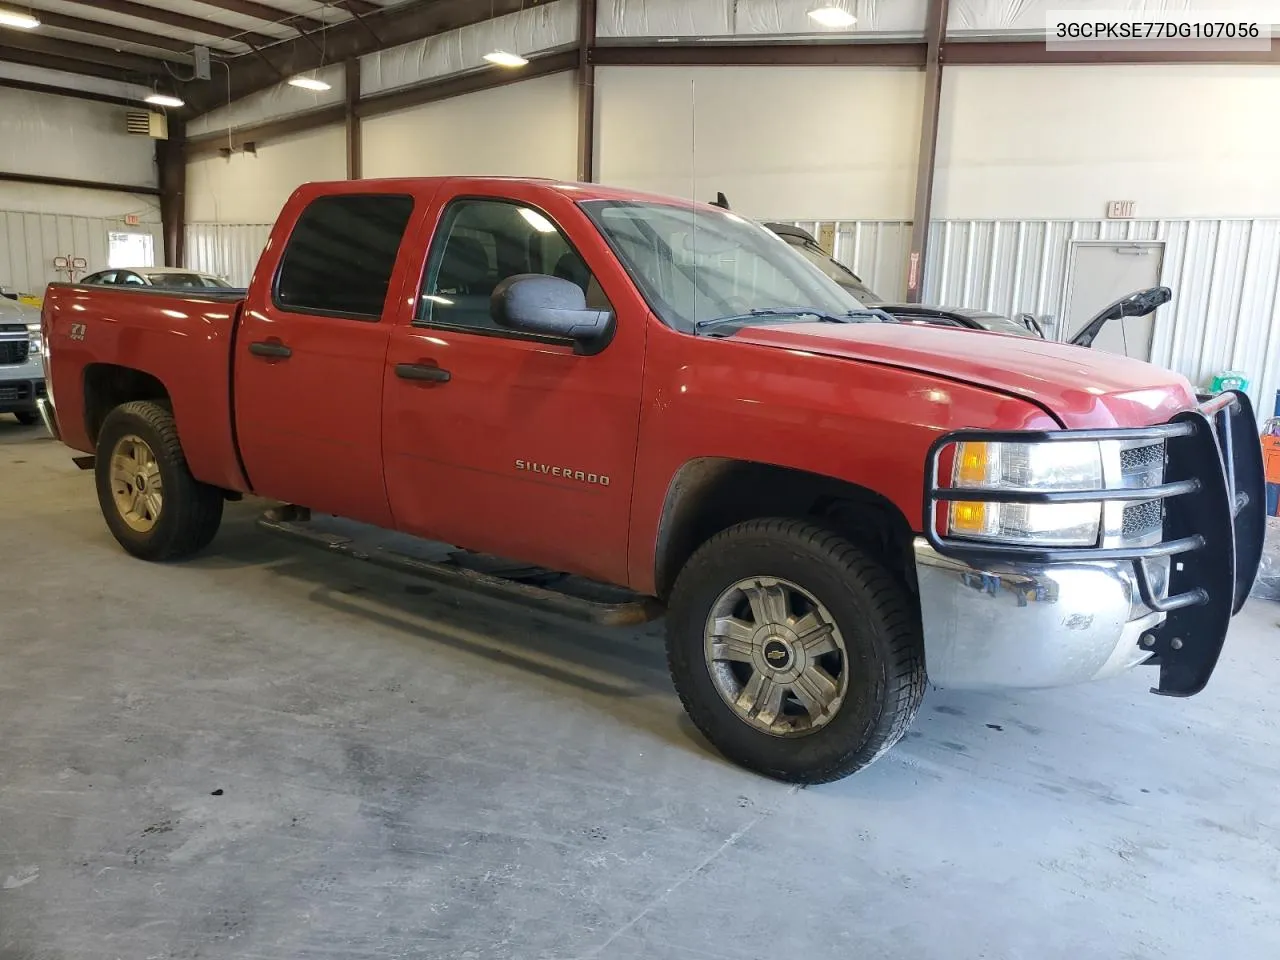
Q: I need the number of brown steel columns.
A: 4